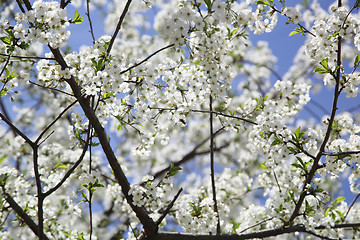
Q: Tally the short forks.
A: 0